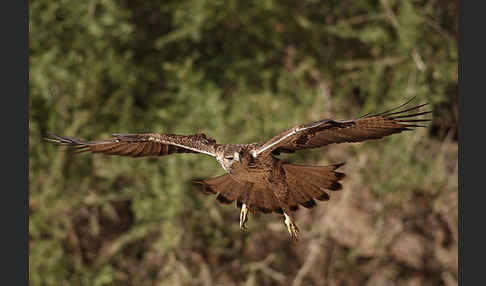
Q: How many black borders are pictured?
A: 2